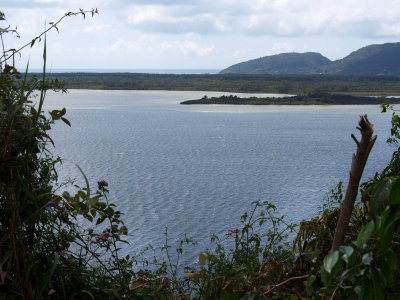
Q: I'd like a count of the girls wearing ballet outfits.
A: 0